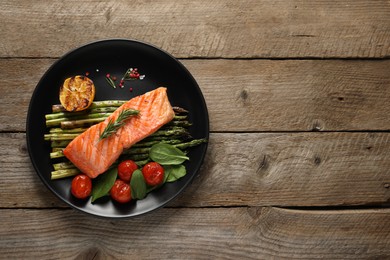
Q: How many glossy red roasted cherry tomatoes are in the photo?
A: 4